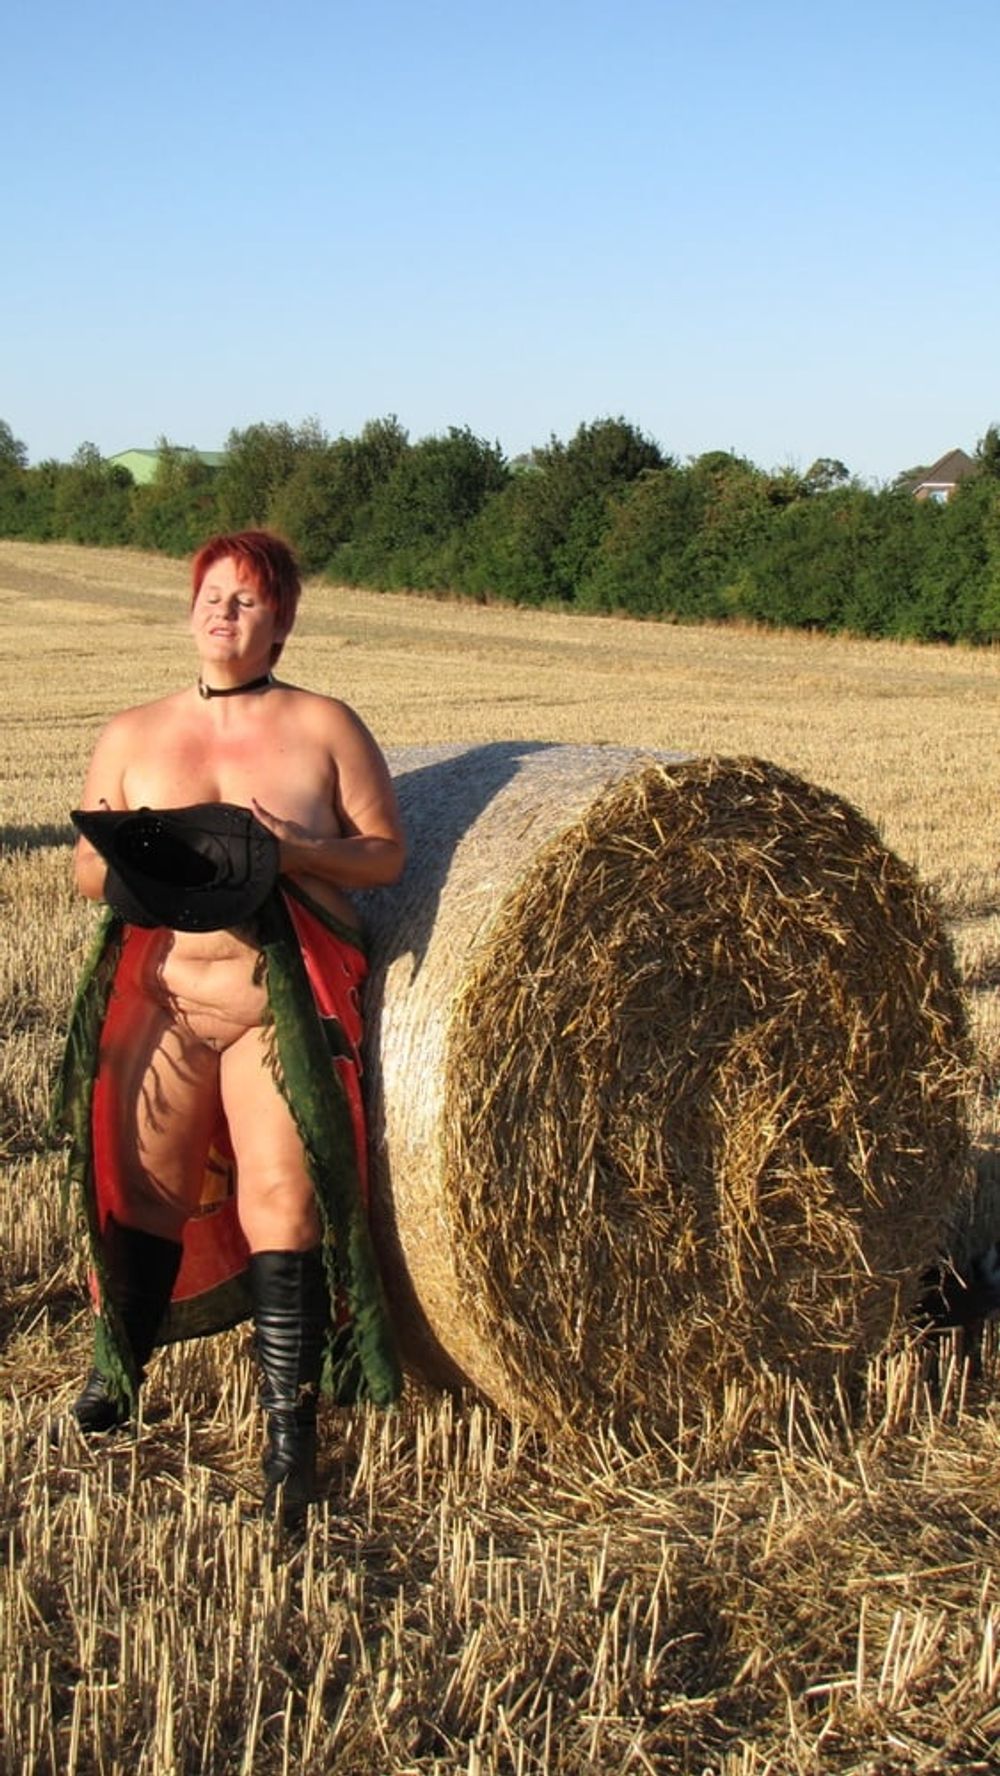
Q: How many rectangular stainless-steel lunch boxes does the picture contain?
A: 0